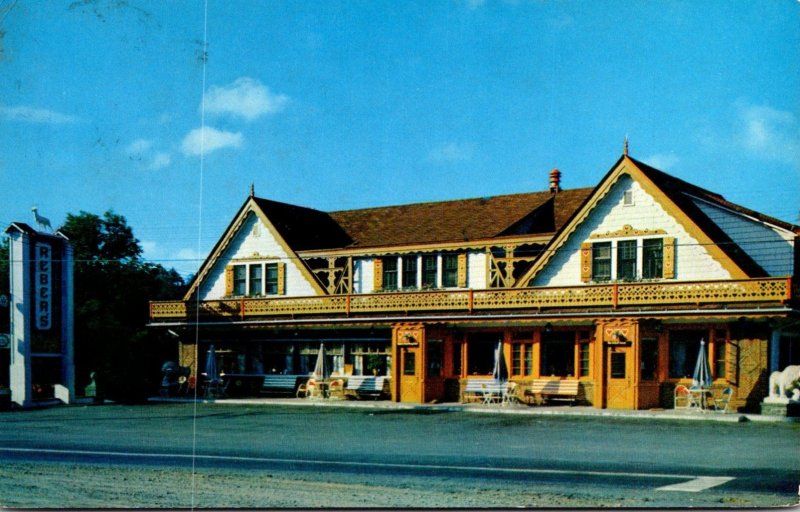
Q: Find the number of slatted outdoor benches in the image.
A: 4